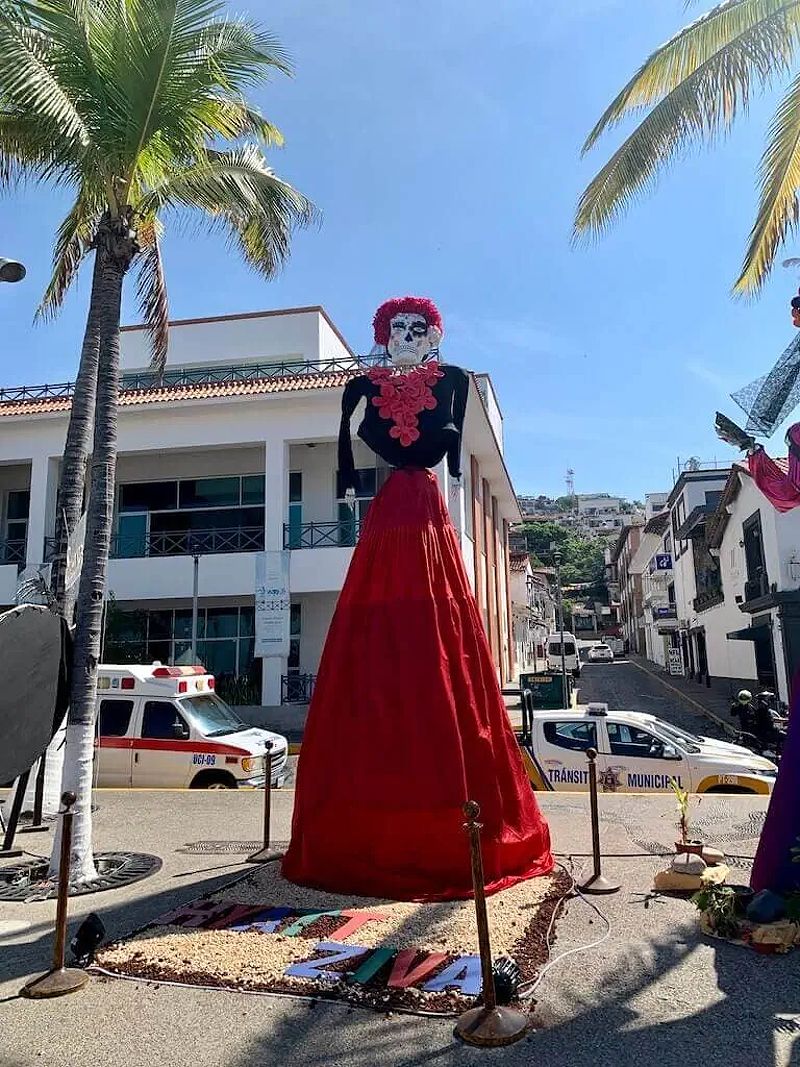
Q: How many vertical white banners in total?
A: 1